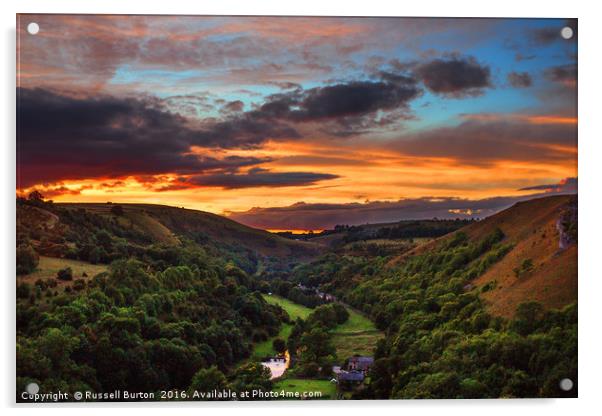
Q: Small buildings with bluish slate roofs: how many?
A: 2